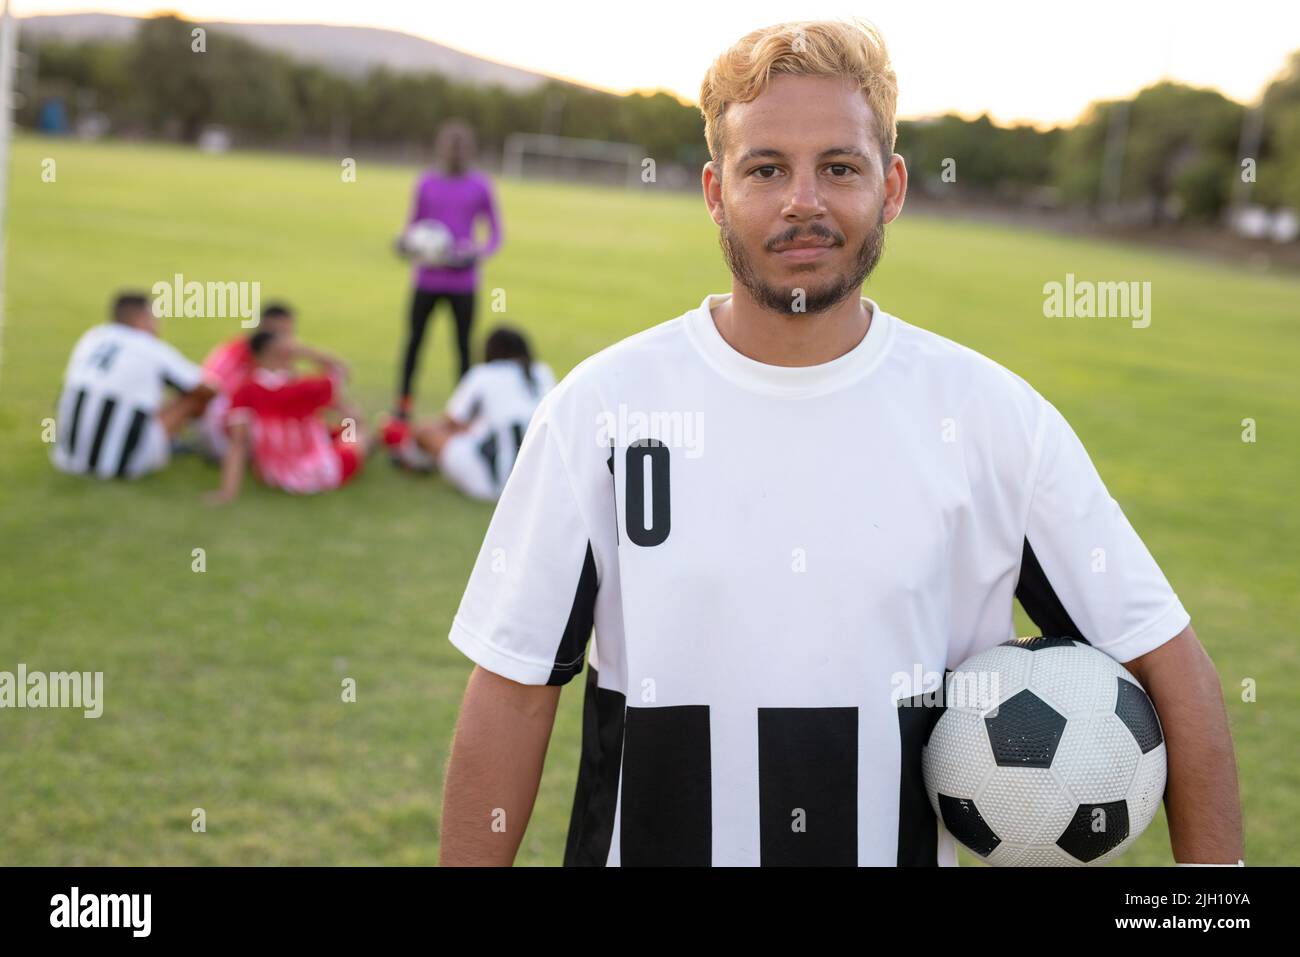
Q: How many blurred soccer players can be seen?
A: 5